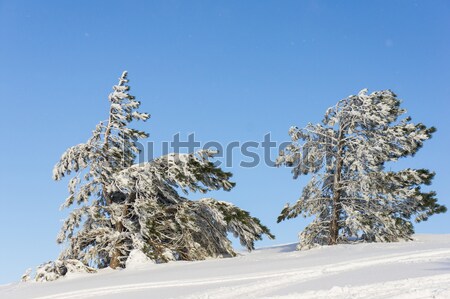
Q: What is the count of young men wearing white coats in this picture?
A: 0